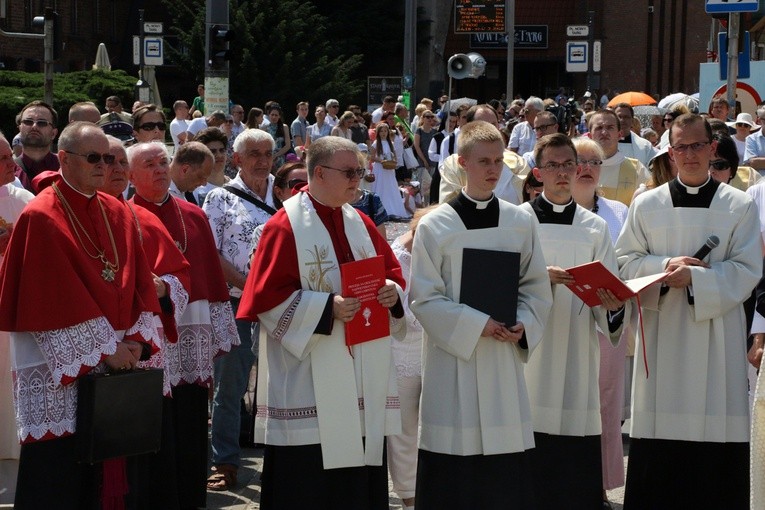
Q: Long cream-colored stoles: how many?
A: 1